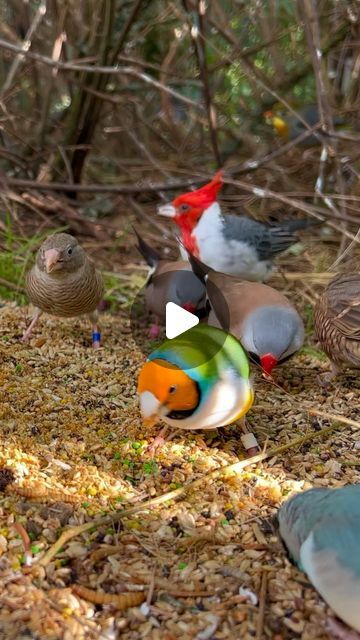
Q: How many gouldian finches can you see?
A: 1